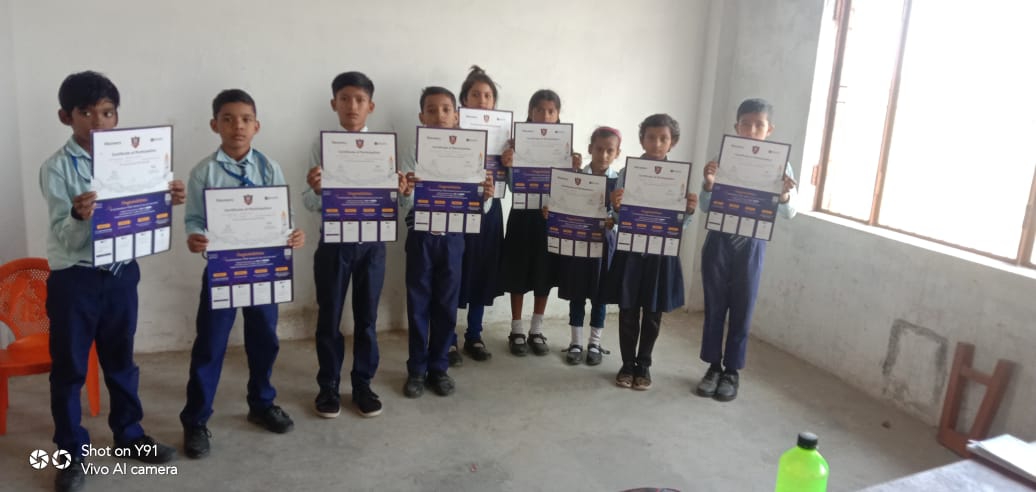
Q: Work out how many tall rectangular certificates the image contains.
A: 9